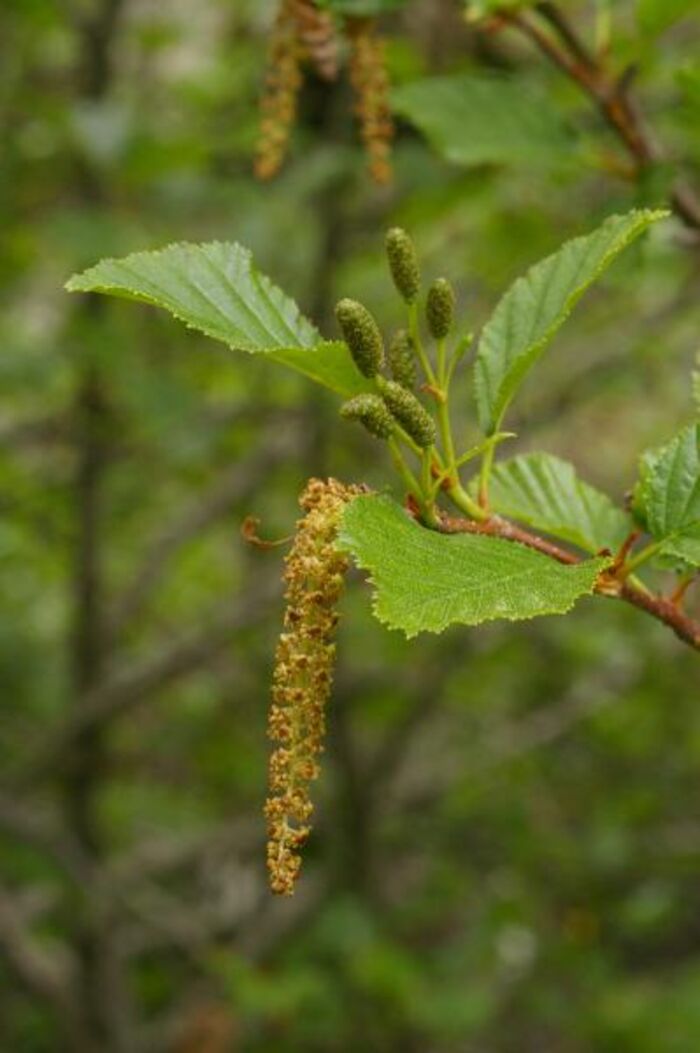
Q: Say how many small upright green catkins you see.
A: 6